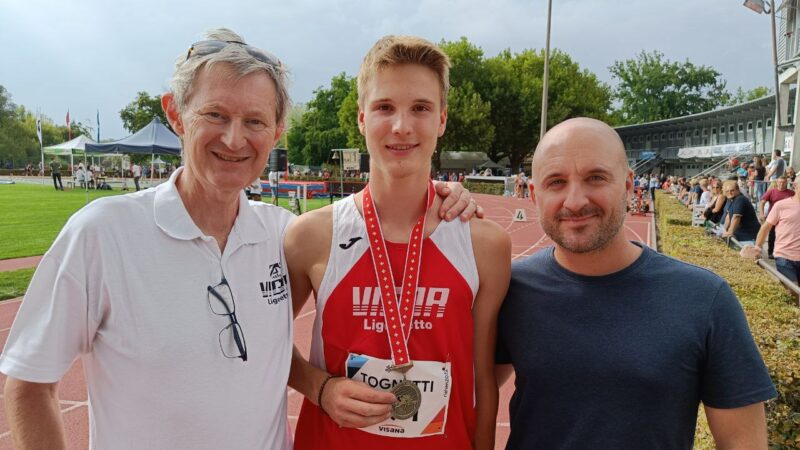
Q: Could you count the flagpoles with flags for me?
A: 3